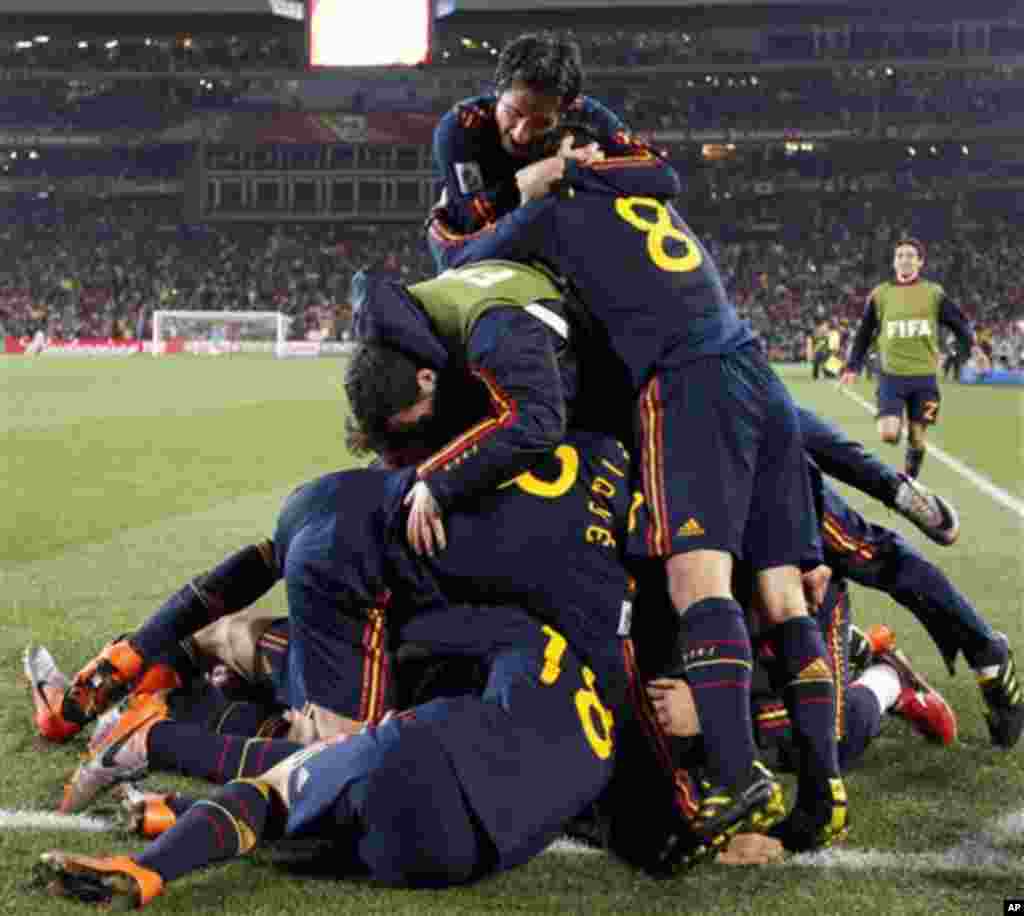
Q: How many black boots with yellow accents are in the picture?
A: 3